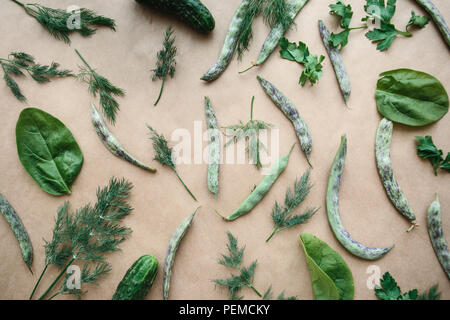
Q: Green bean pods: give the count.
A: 13